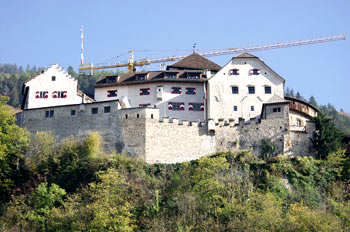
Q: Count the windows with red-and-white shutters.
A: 11